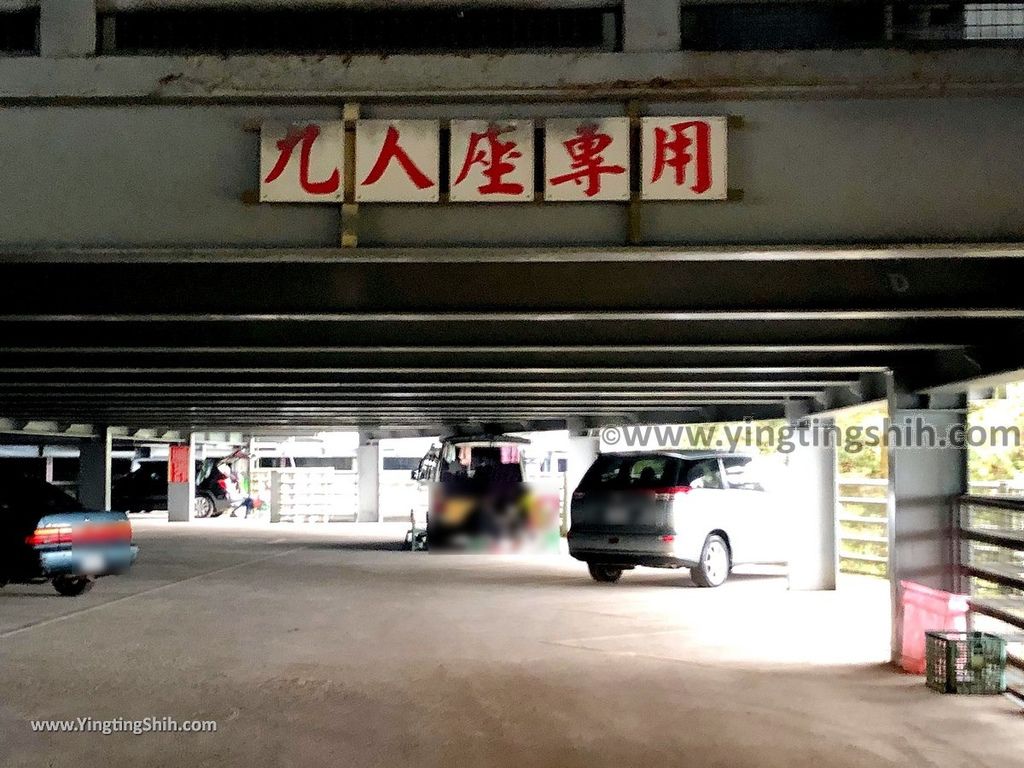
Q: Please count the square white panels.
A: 5